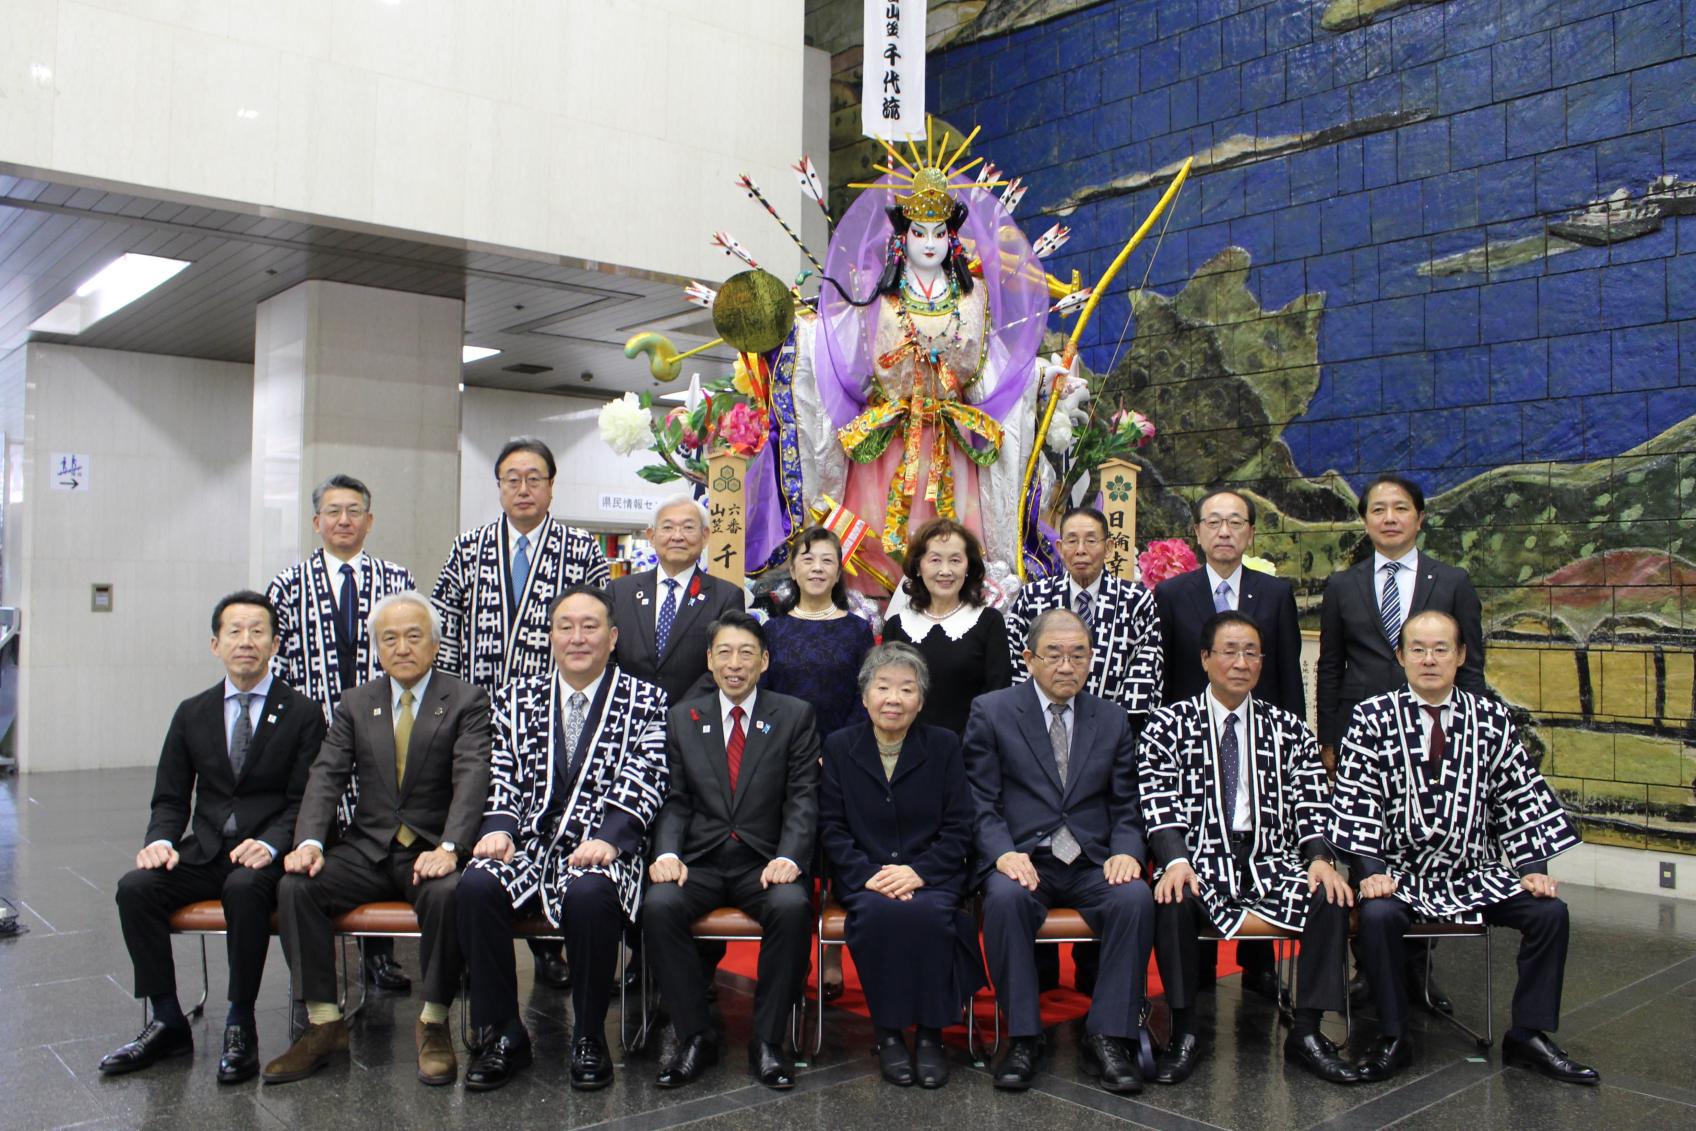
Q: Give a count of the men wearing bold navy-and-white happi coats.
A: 6